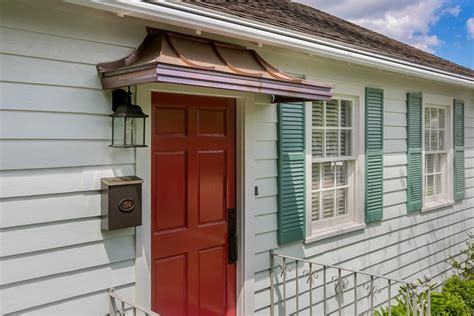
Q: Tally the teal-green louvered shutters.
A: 4